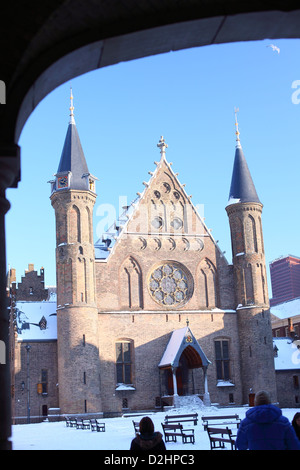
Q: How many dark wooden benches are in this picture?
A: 8